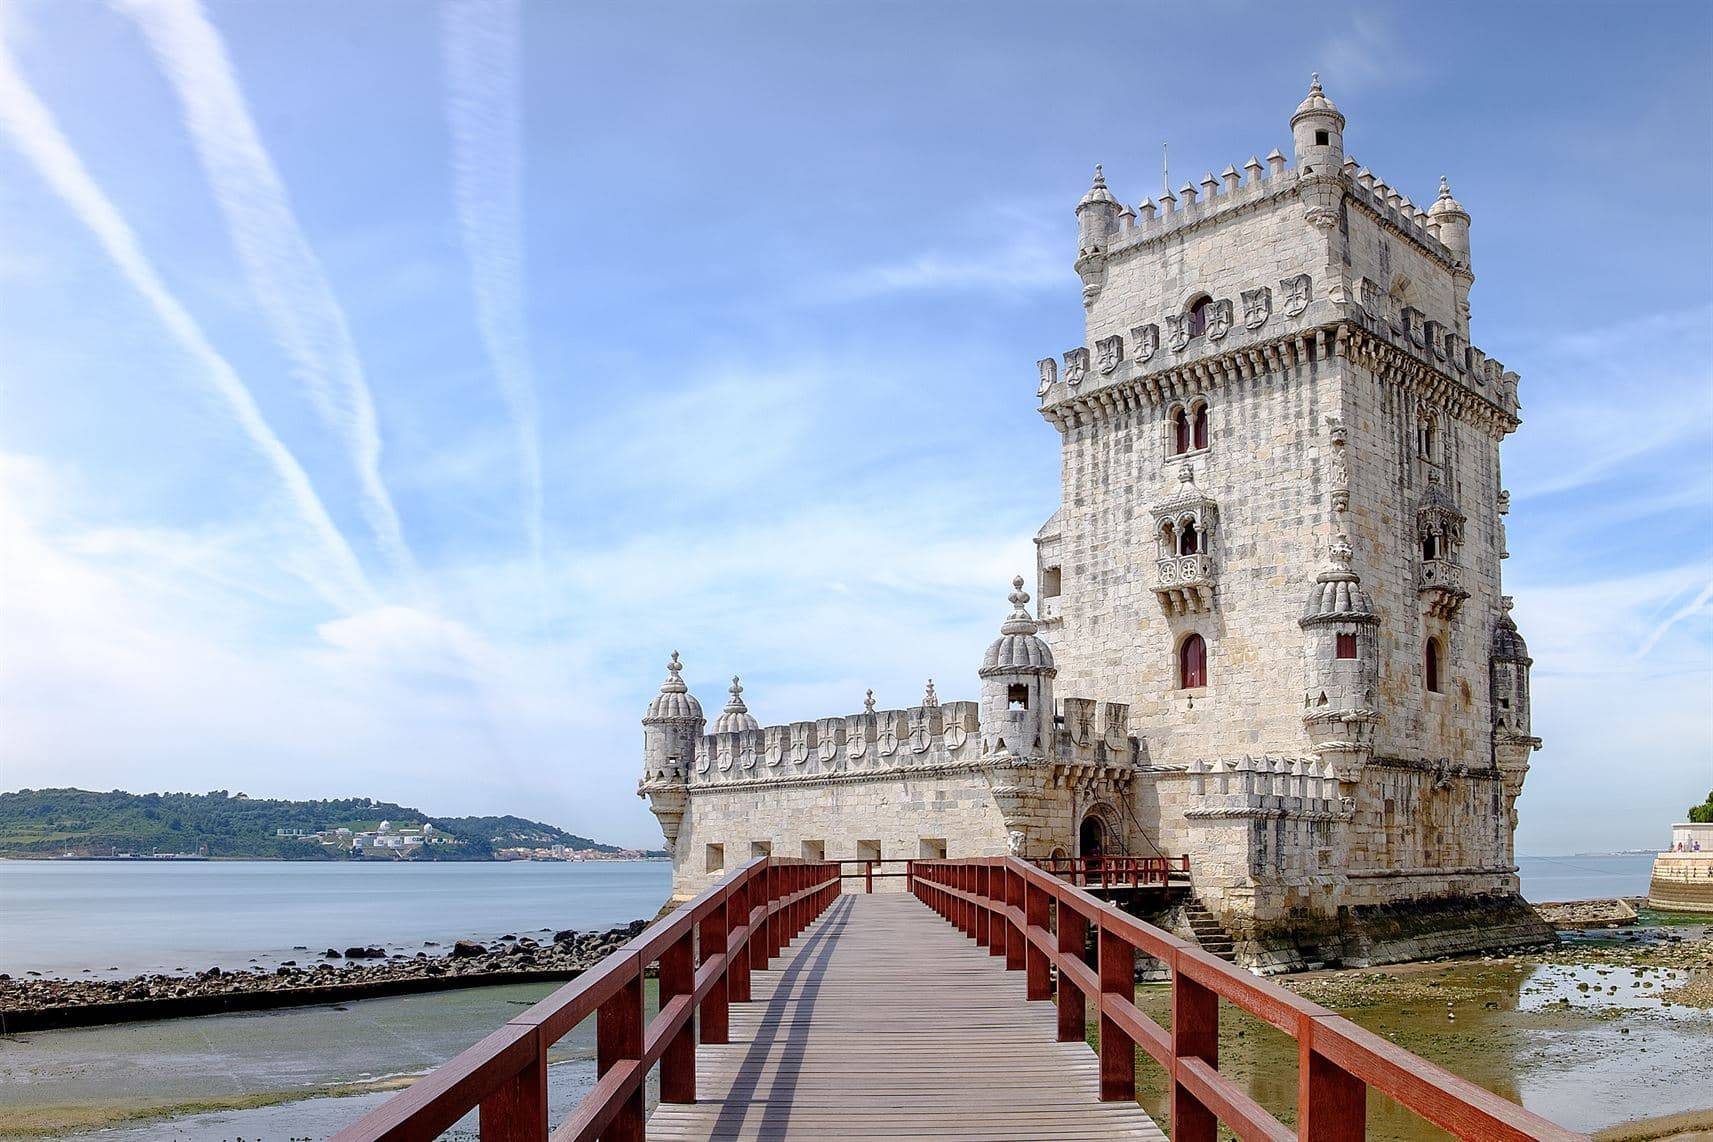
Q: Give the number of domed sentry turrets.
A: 8